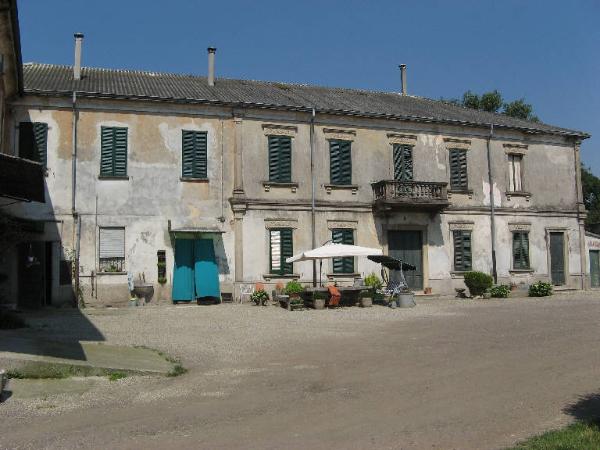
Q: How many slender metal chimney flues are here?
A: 3